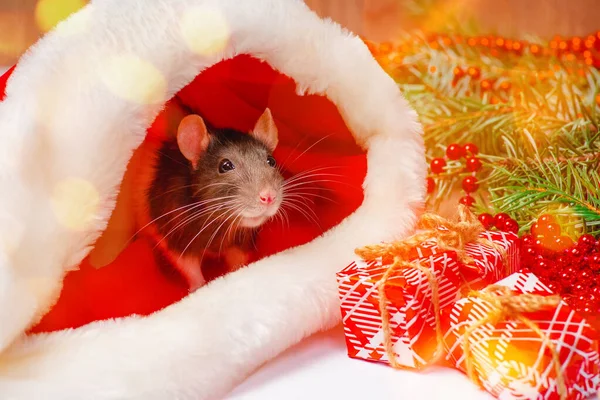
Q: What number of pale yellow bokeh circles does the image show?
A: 4